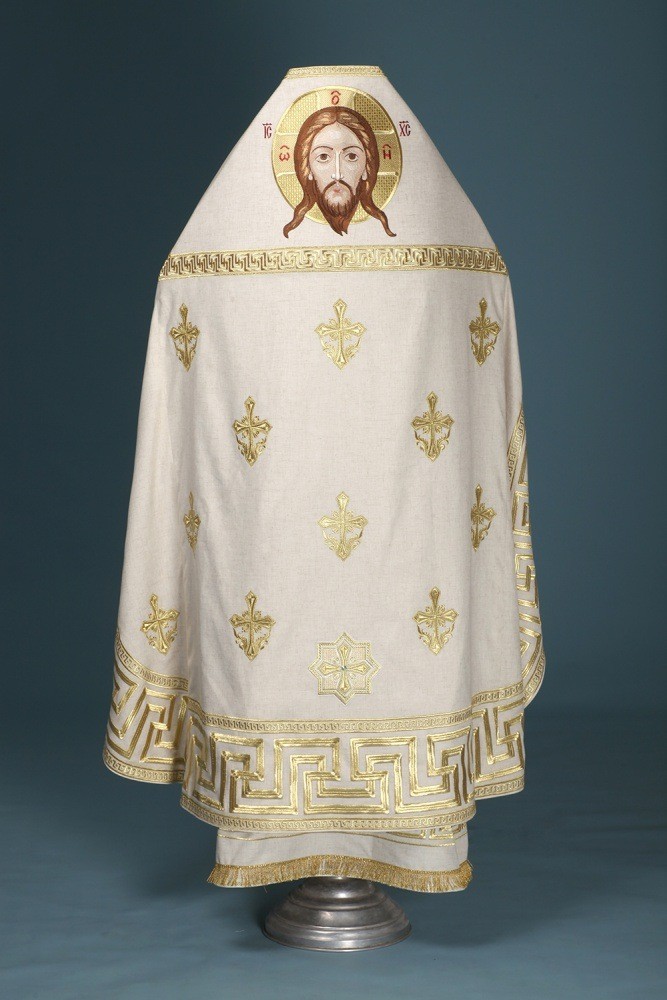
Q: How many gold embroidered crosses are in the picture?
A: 12